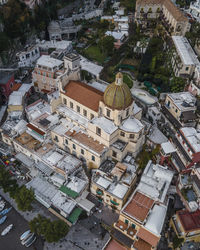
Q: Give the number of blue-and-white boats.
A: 3